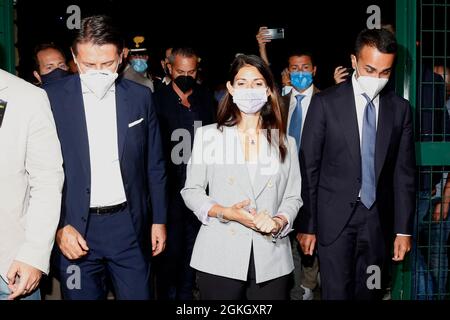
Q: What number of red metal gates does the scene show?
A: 0